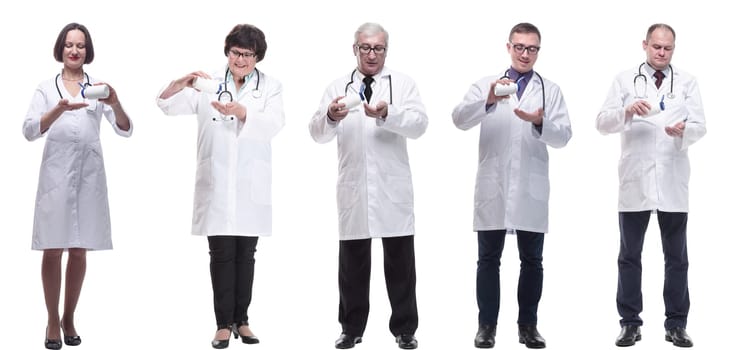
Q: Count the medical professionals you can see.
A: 5